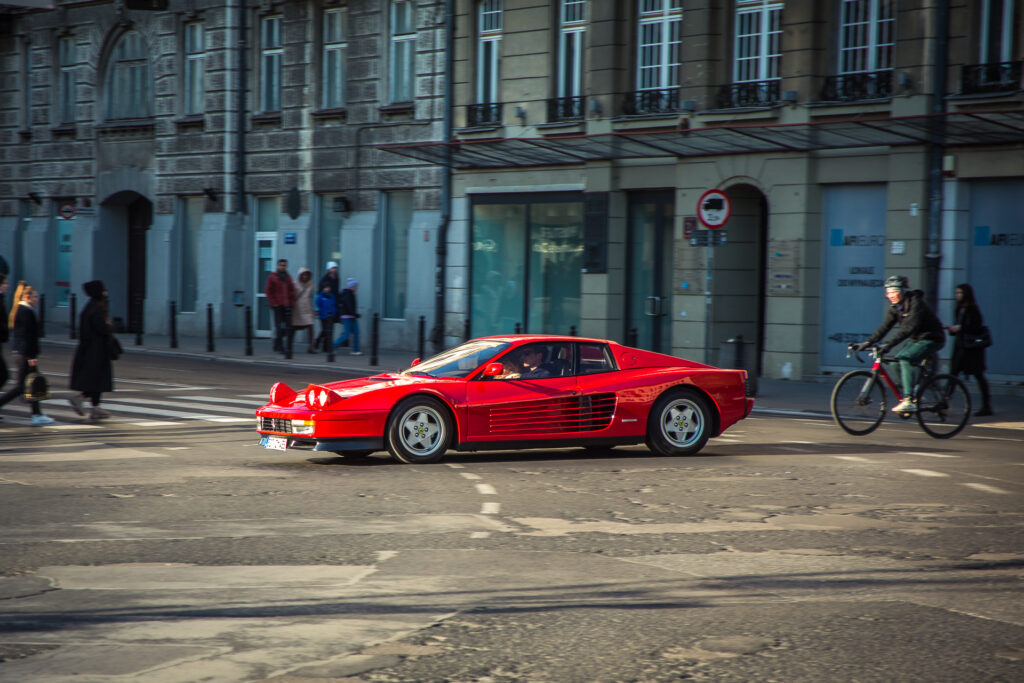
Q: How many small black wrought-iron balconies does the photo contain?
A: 6